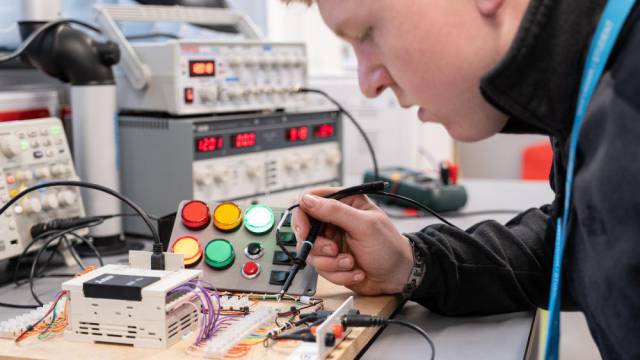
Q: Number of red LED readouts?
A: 5